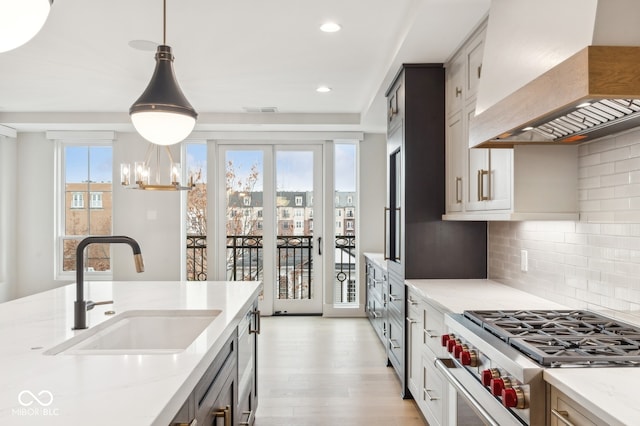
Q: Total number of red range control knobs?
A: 7